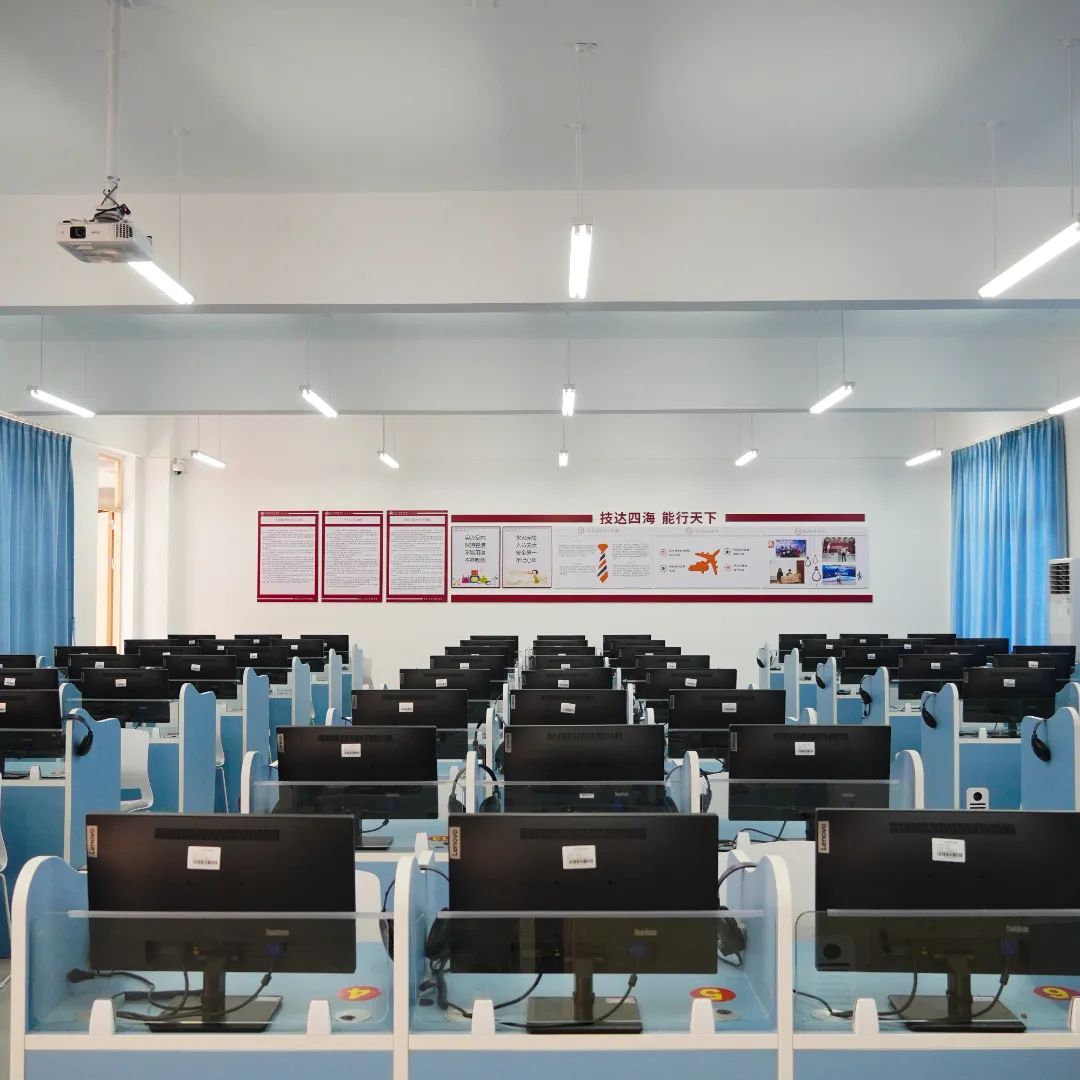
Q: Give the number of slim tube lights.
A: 13